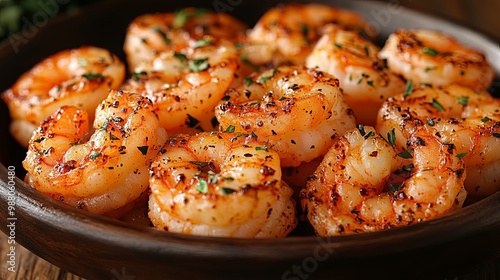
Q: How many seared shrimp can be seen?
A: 11